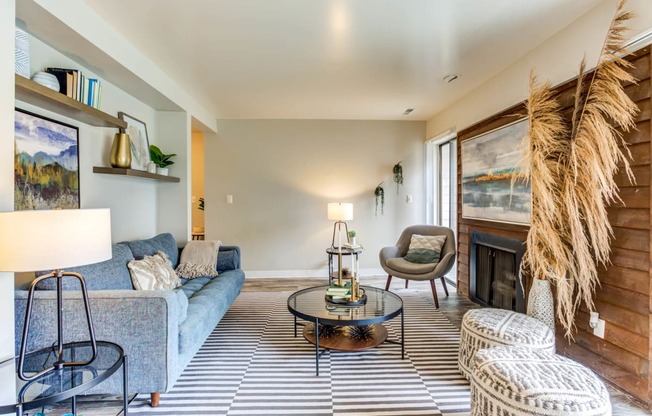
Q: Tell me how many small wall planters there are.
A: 2